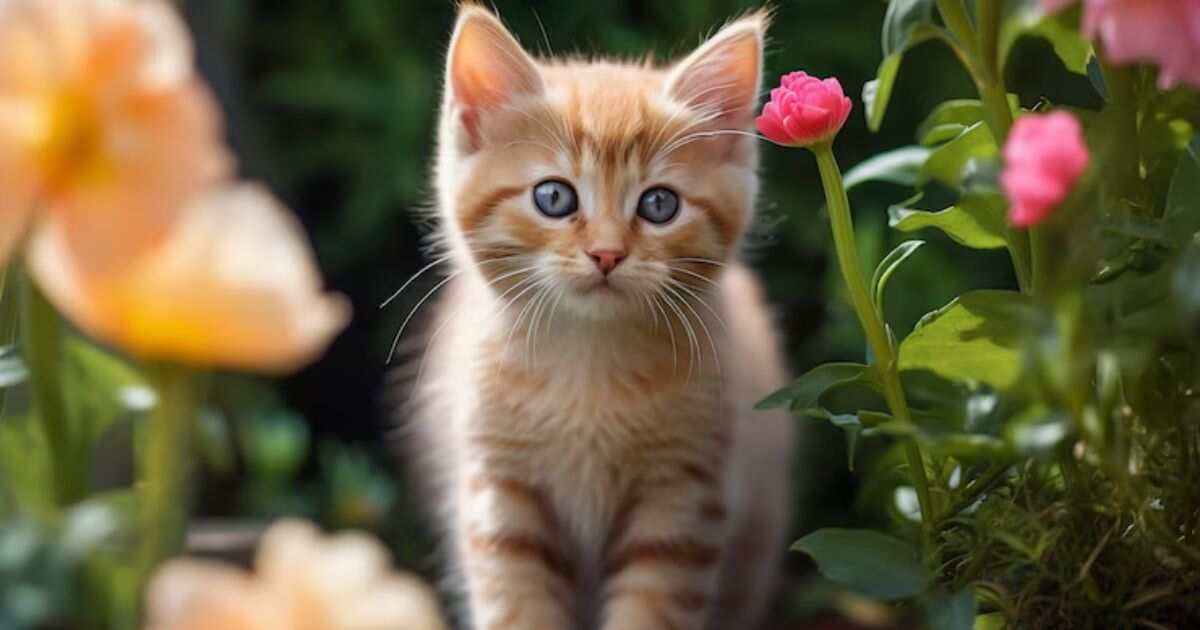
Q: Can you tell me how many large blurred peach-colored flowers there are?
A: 3